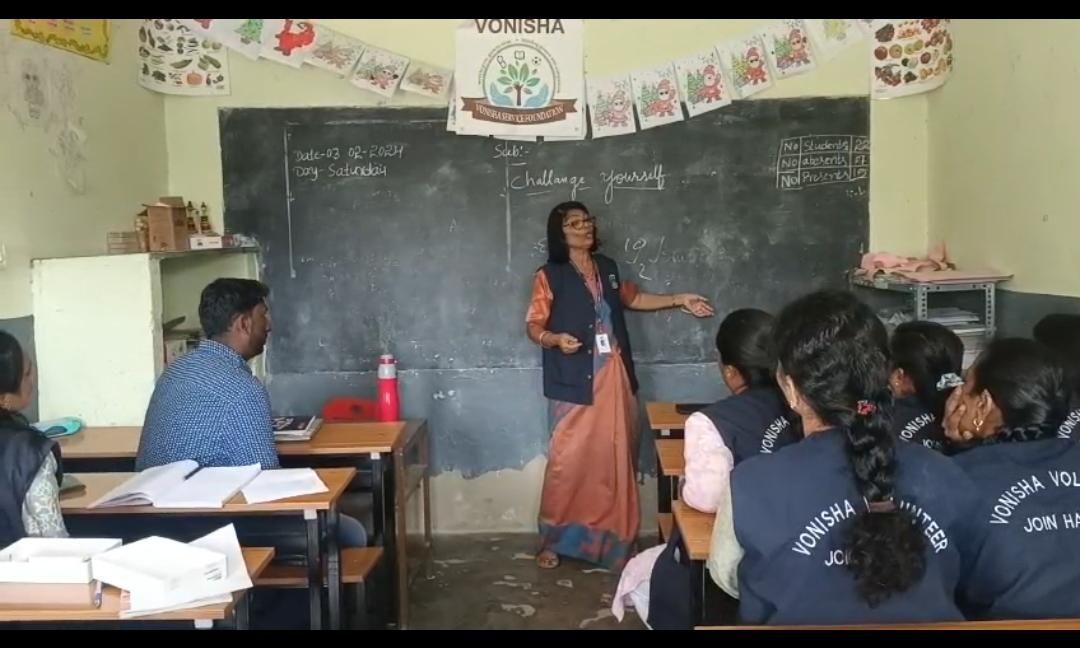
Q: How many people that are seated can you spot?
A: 7